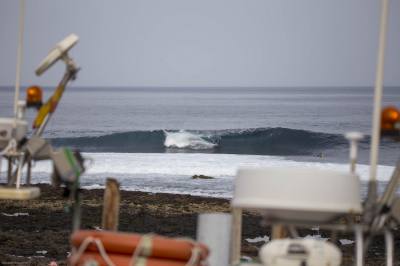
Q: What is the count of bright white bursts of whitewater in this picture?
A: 1